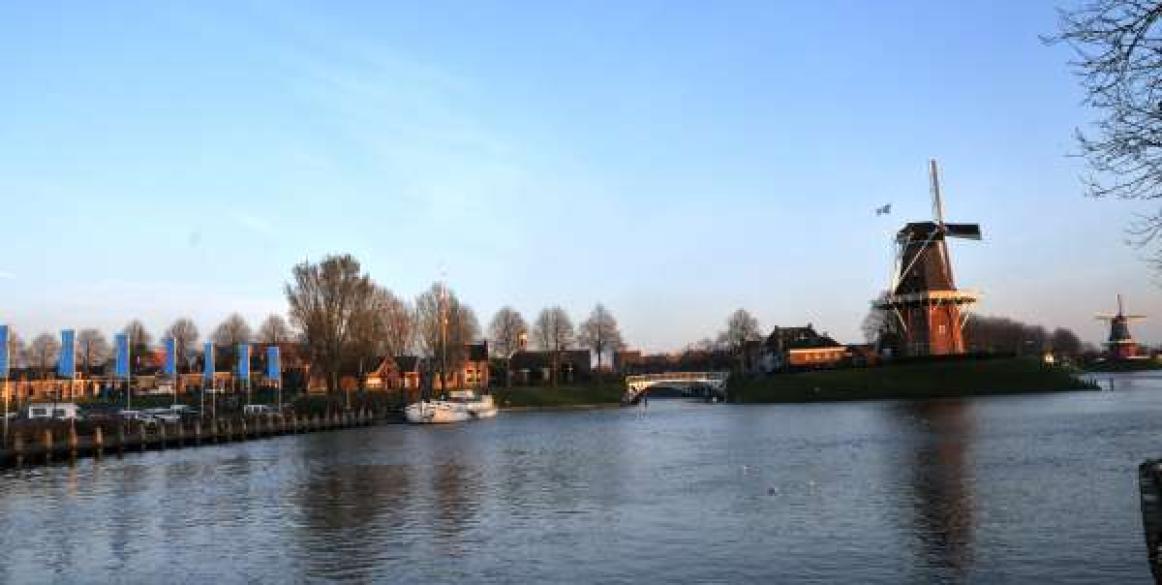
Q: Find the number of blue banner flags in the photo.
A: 7